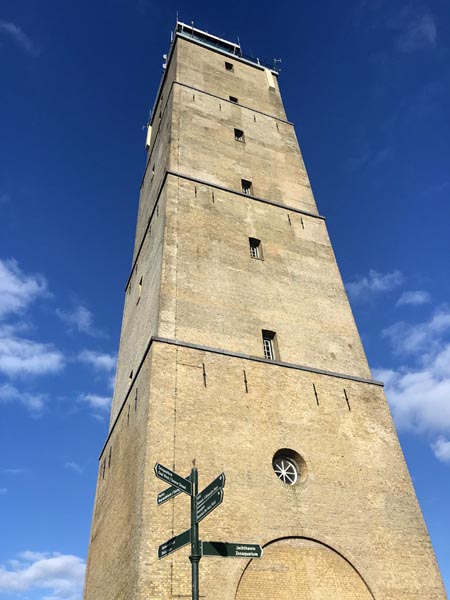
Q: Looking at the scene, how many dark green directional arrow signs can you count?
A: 6